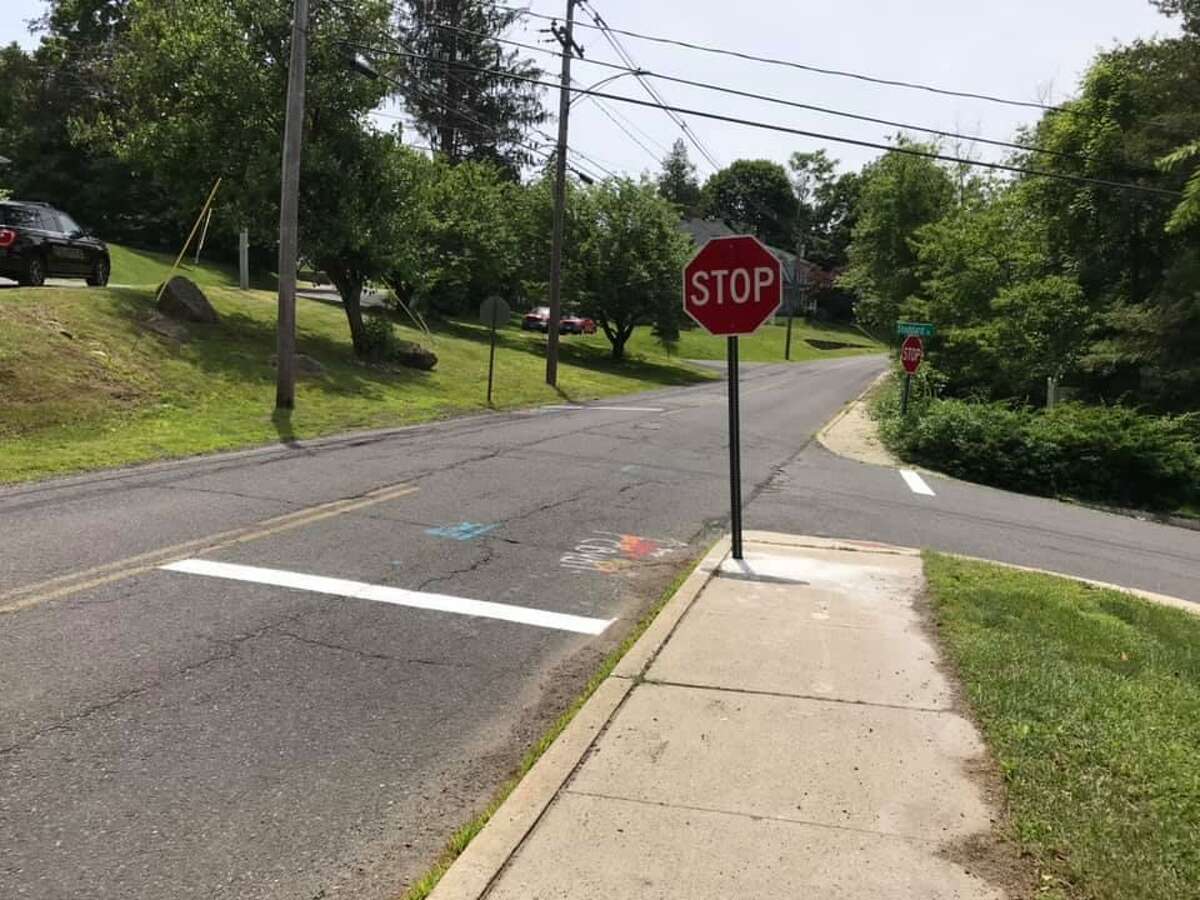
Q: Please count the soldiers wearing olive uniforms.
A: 0